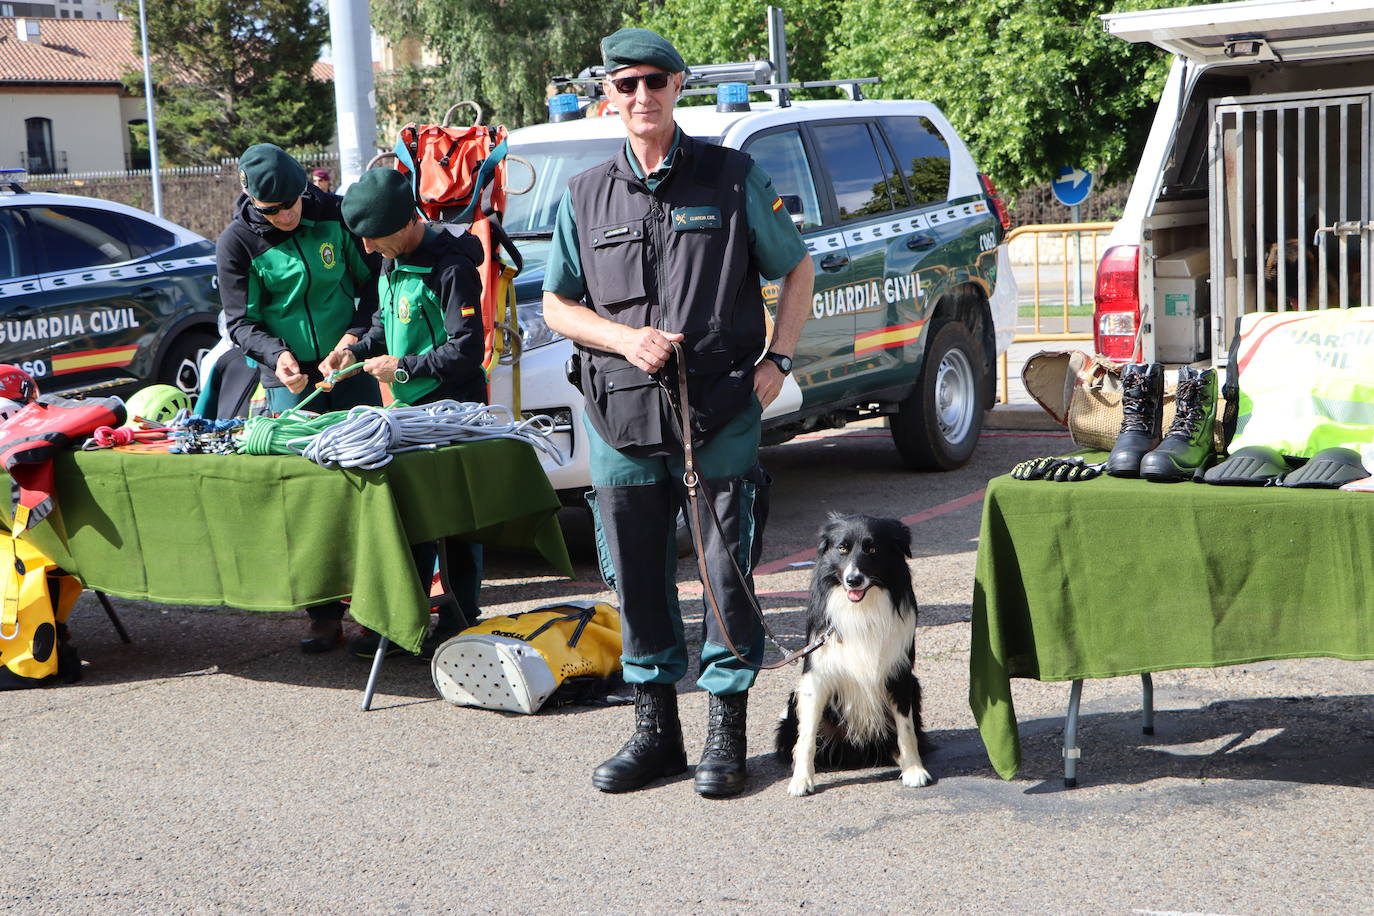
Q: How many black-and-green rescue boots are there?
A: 2